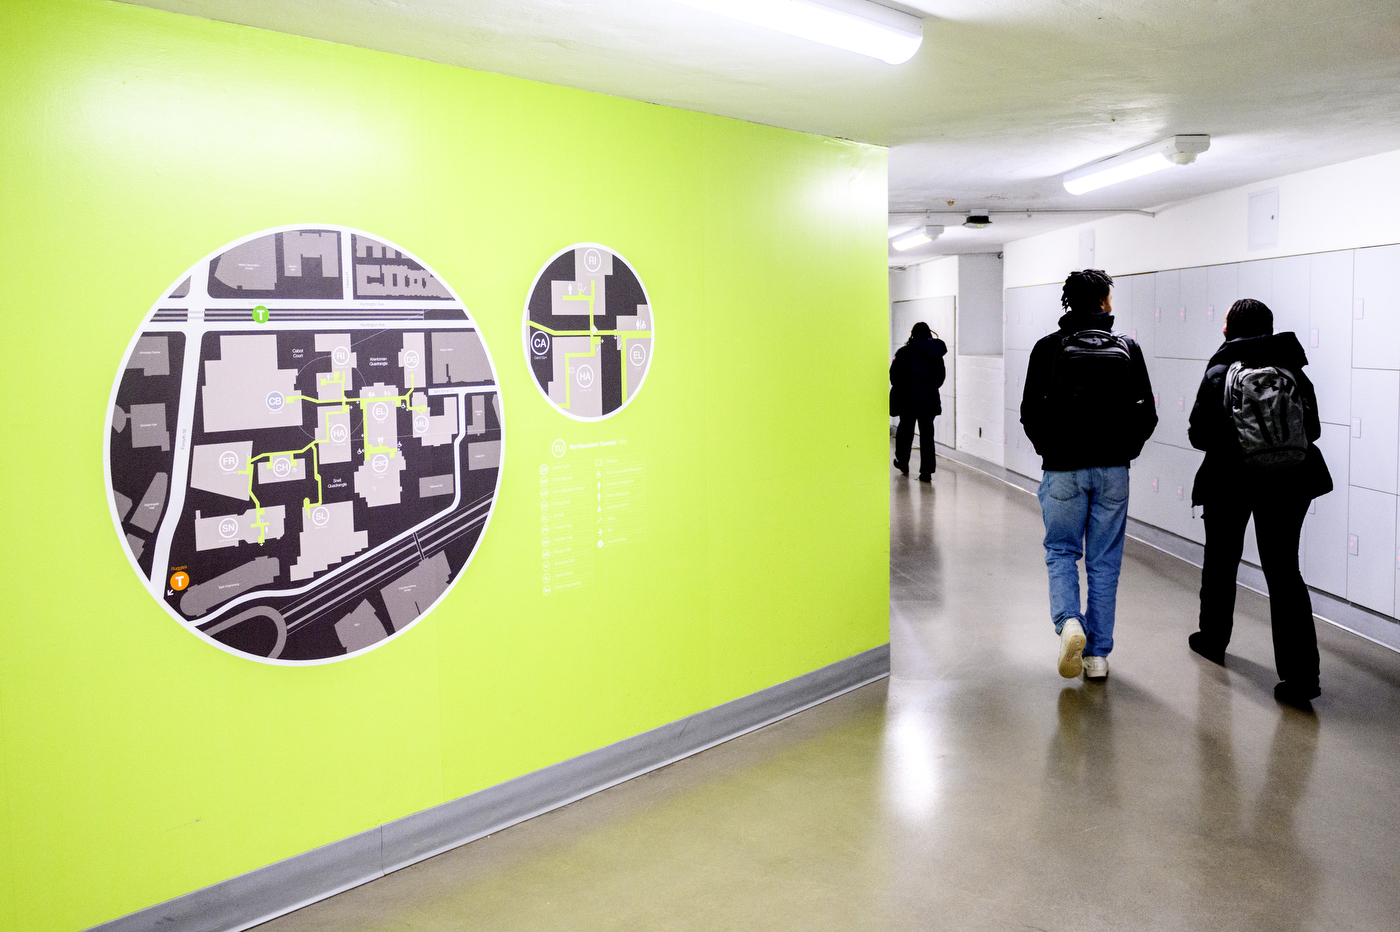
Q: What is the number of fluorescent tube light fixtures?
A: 3